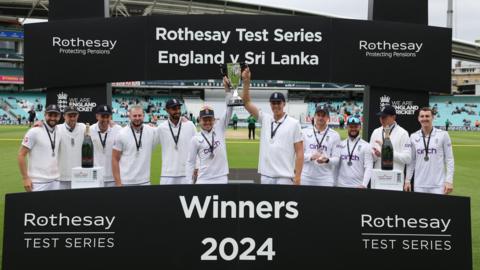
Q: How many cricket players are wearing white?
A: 11